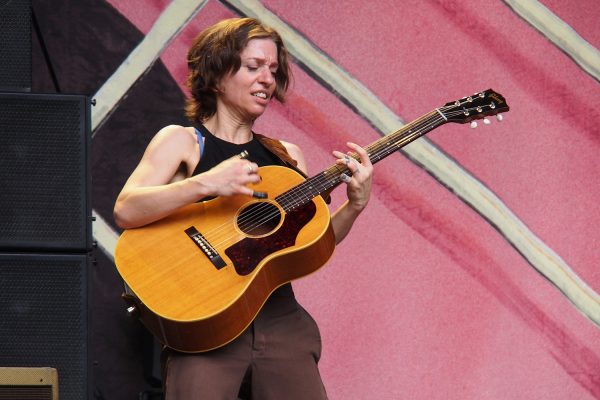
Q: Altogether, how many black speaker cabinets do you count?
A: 3